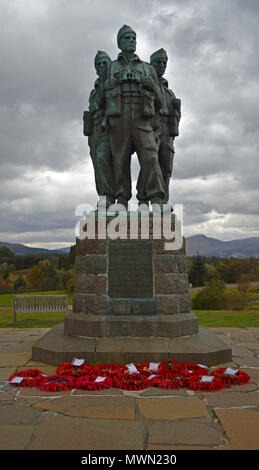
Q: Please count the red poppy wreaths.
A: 12